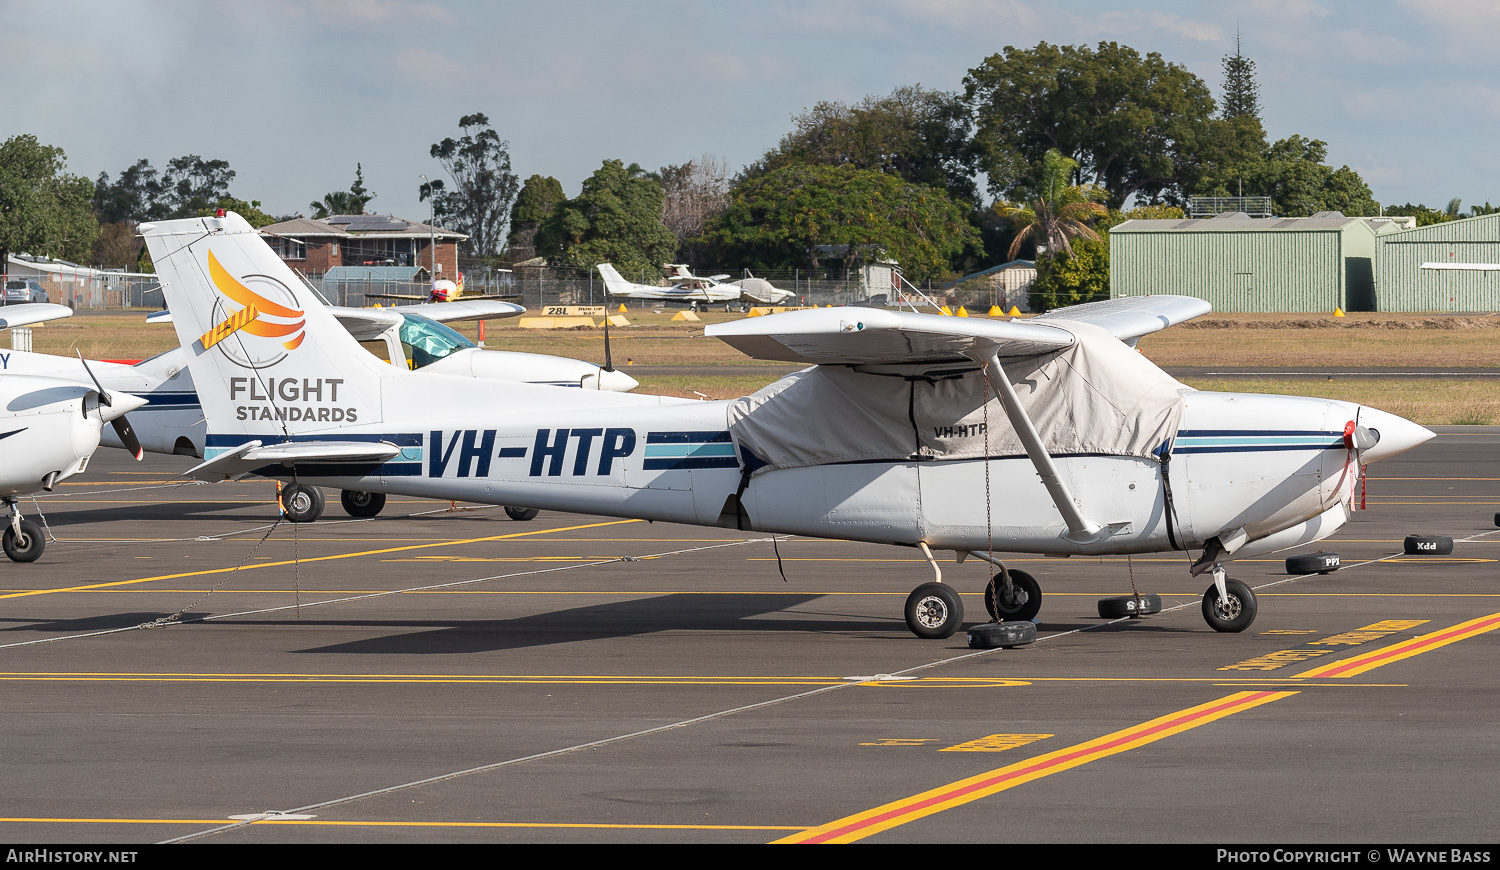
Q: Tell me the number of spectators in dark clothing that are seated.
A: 0